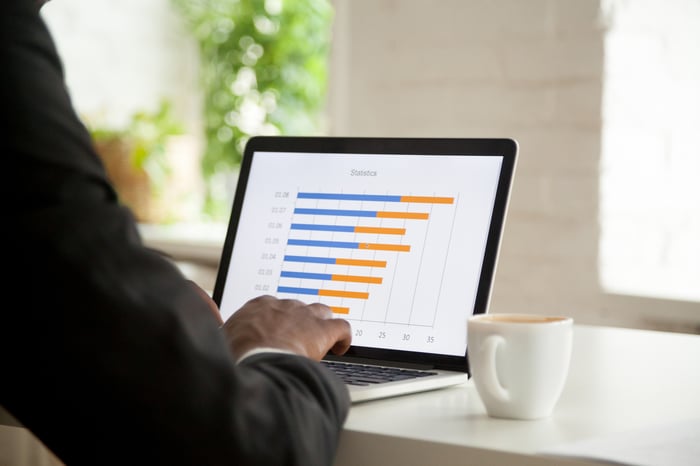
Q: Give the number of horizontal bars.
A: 8